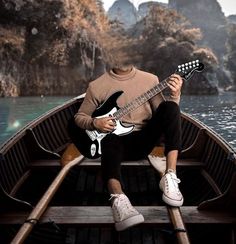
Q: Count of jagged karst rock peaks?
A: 3